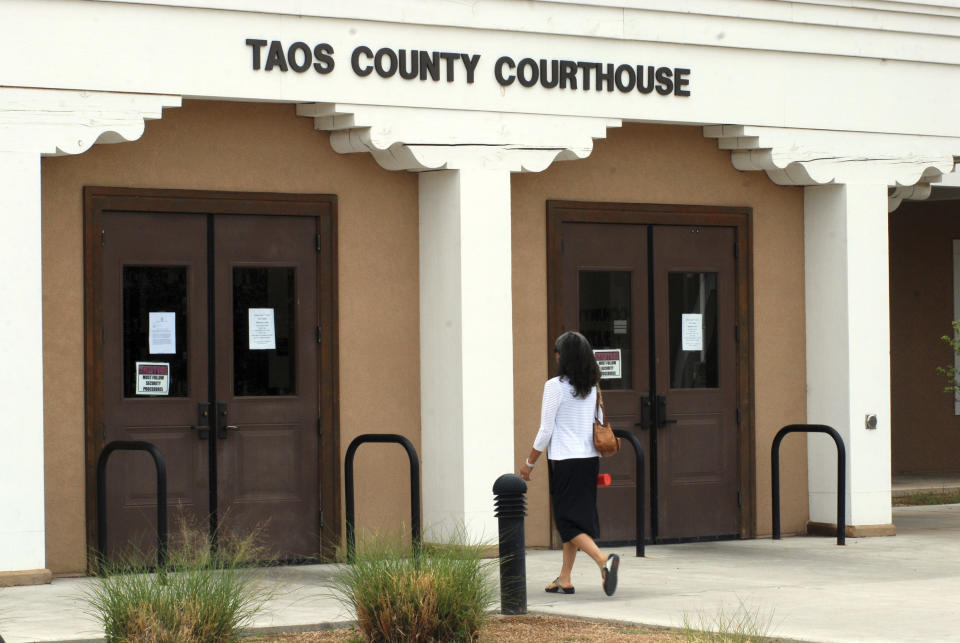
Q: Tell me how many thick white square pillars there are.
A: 3